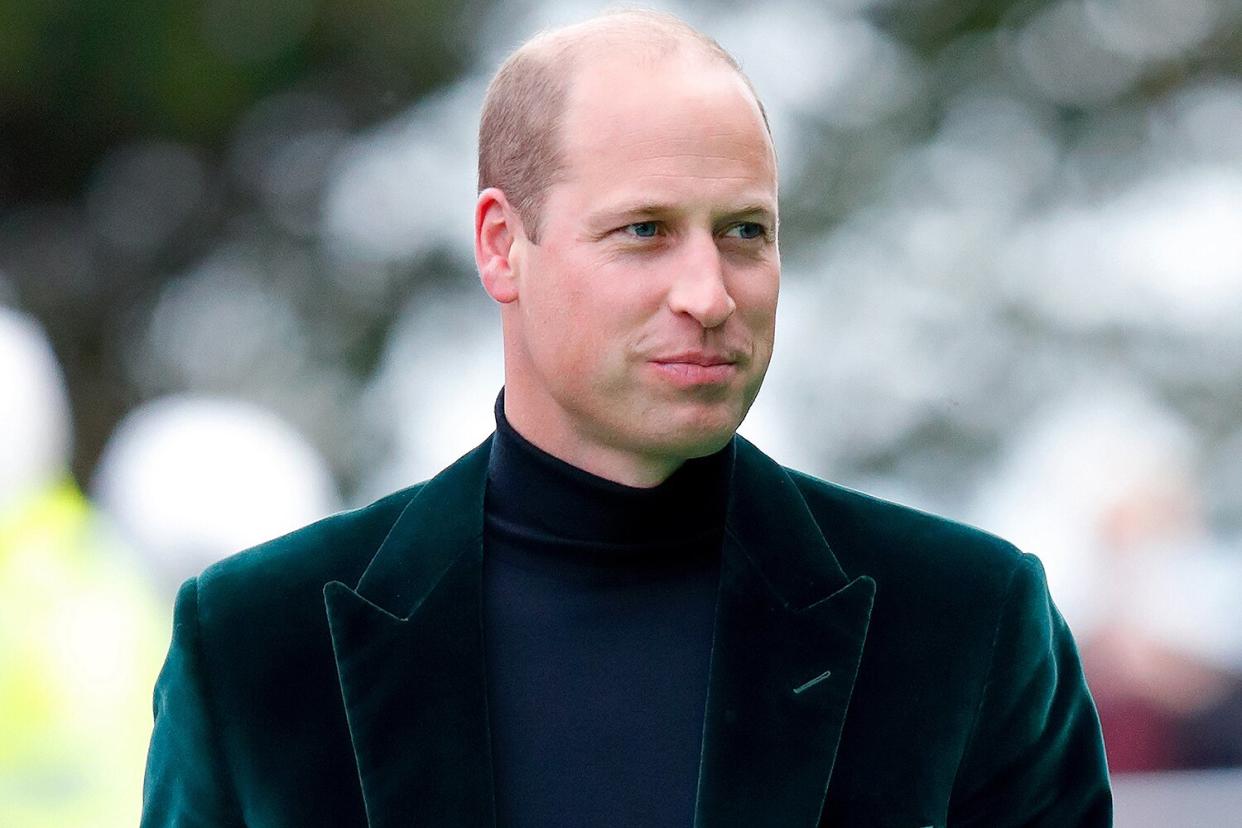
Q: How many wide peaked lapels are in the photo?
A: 2